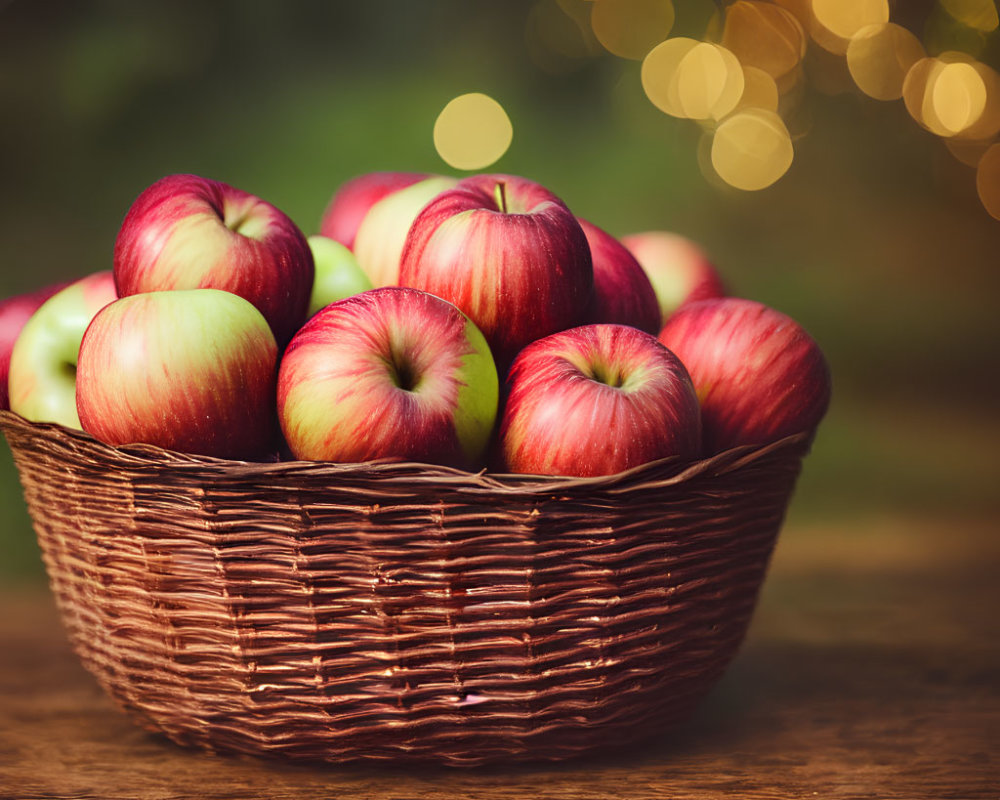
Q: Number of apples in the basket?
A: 13